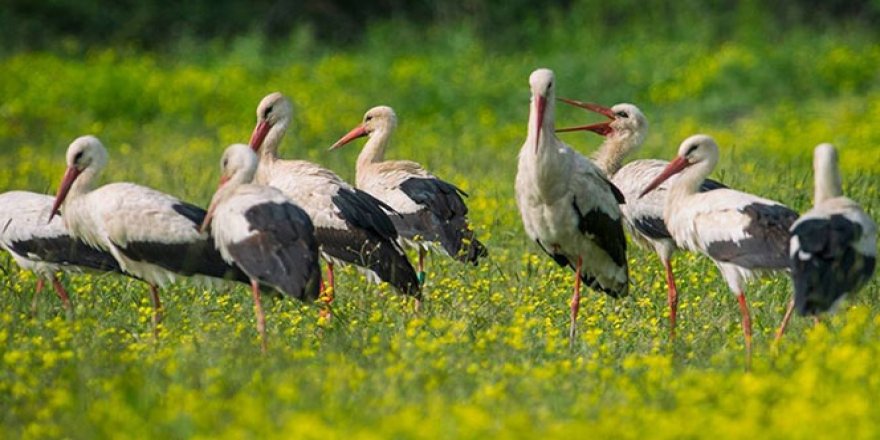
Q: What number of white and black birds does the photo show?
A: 9